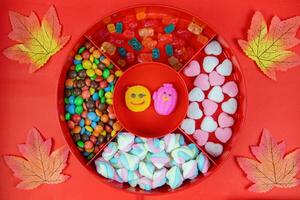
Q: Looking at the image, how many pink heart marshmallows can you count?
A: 8